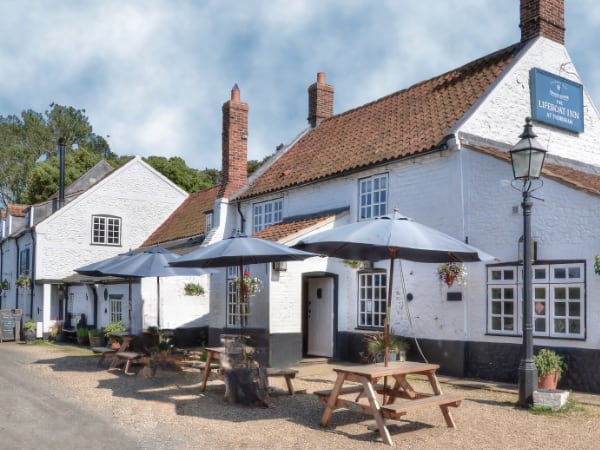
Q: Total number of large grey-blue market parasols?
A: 4